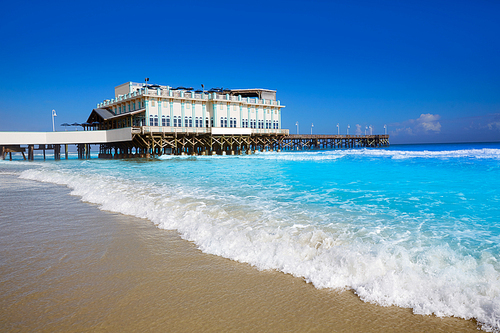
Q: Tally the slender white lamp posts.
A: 8